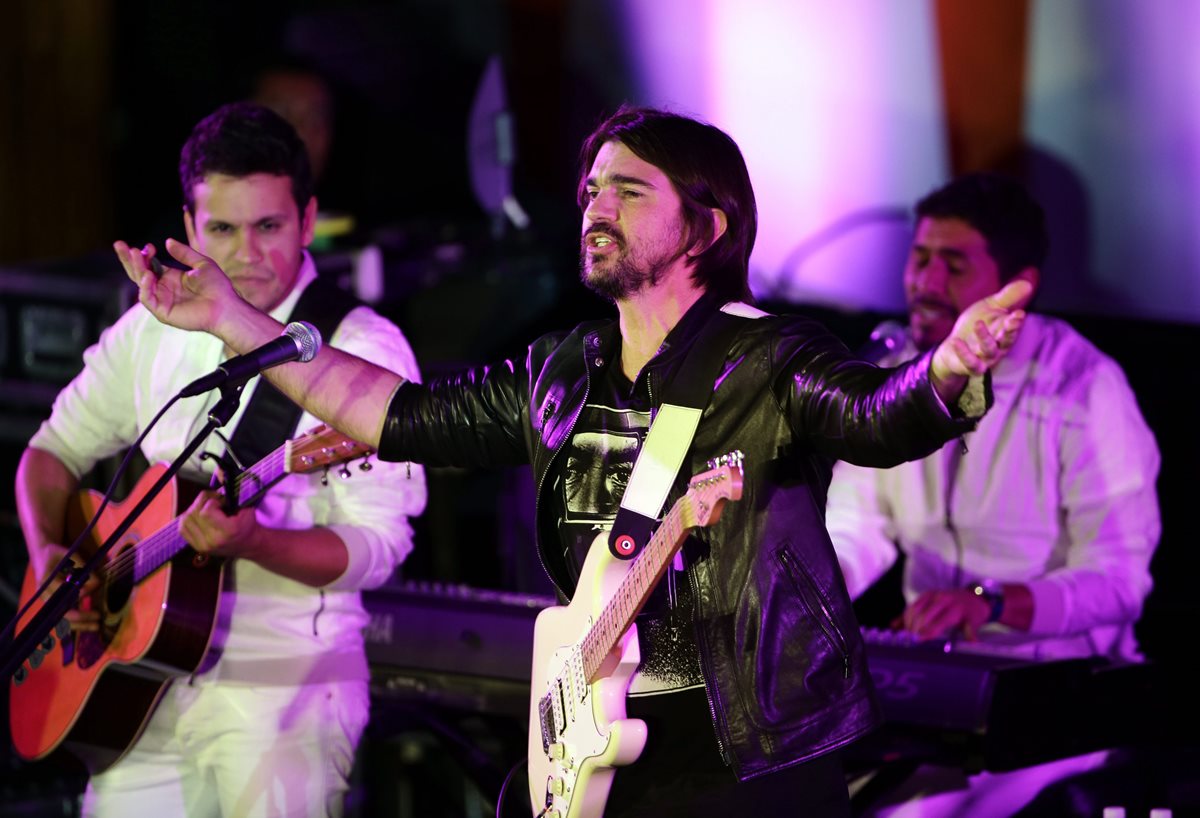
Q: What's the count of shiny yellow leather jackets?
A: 0